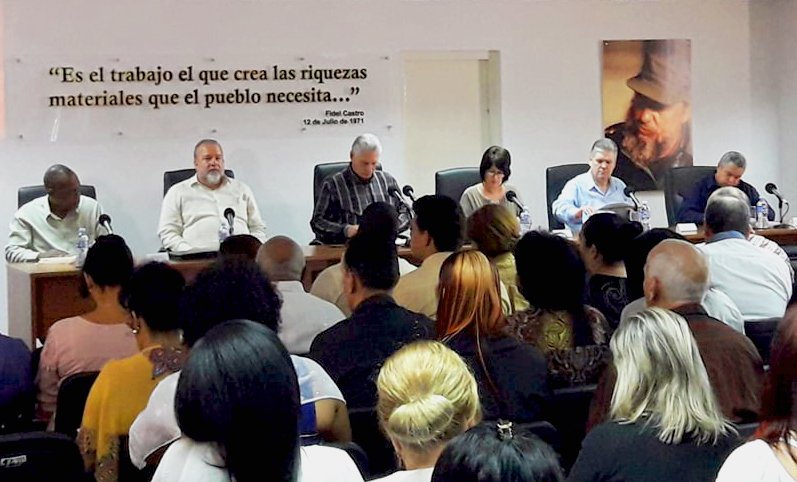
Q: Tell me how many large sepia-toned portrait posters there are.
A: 1